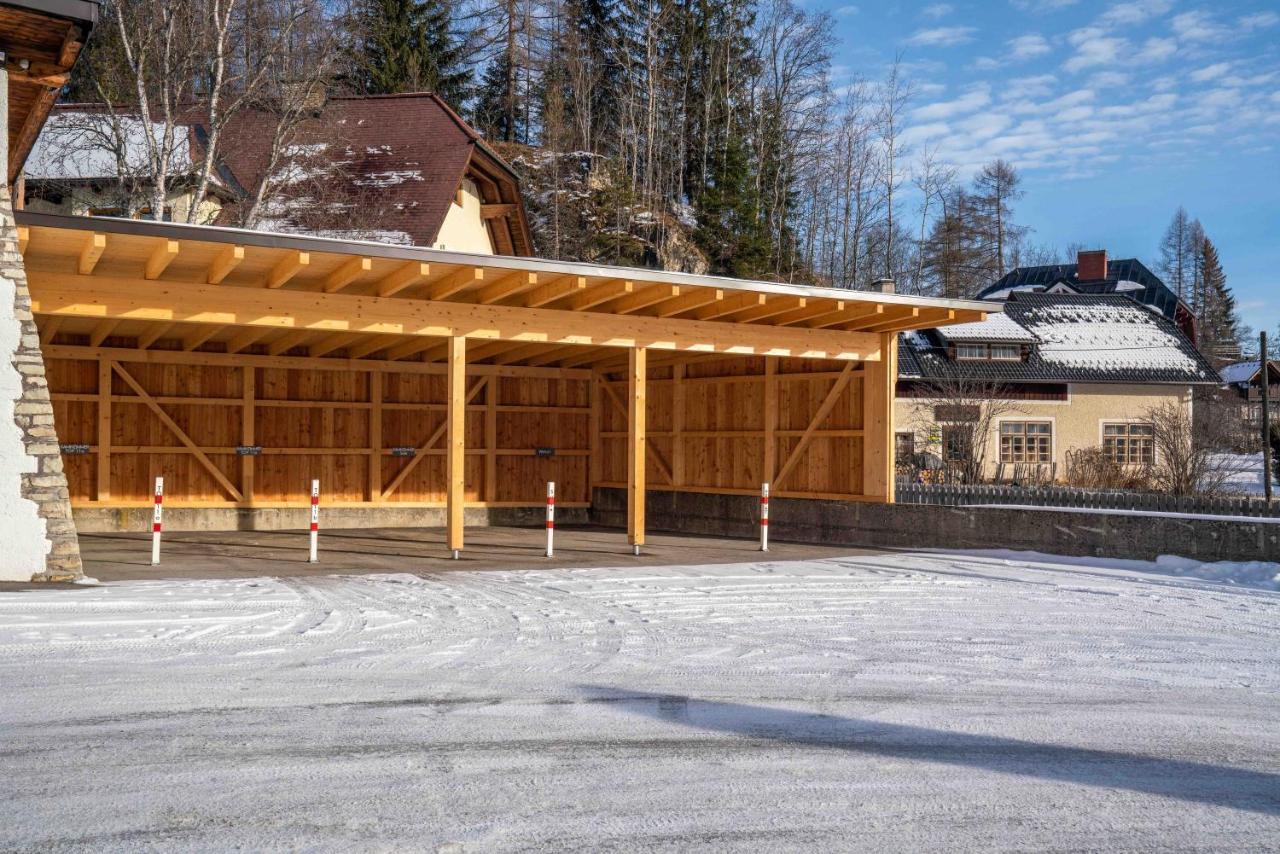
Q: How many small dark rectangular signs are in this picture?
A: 4